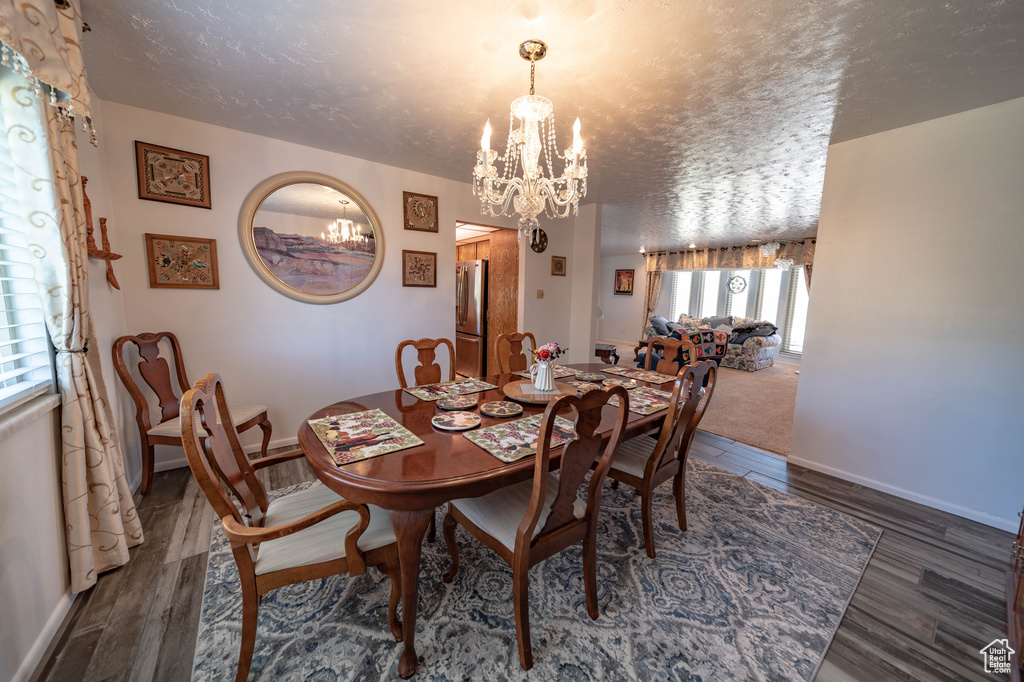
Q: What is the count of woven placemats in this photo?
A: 6